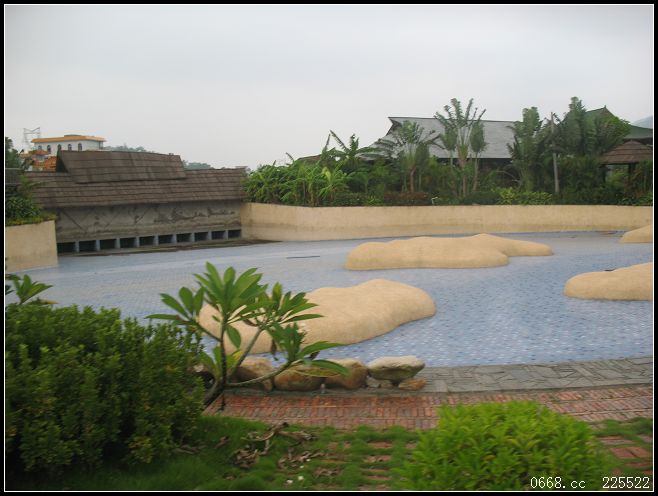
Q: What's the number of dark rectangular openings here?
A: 10